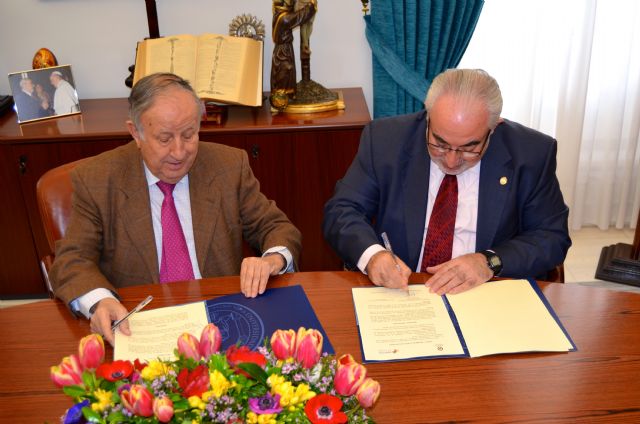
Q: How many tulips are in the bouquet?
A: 10